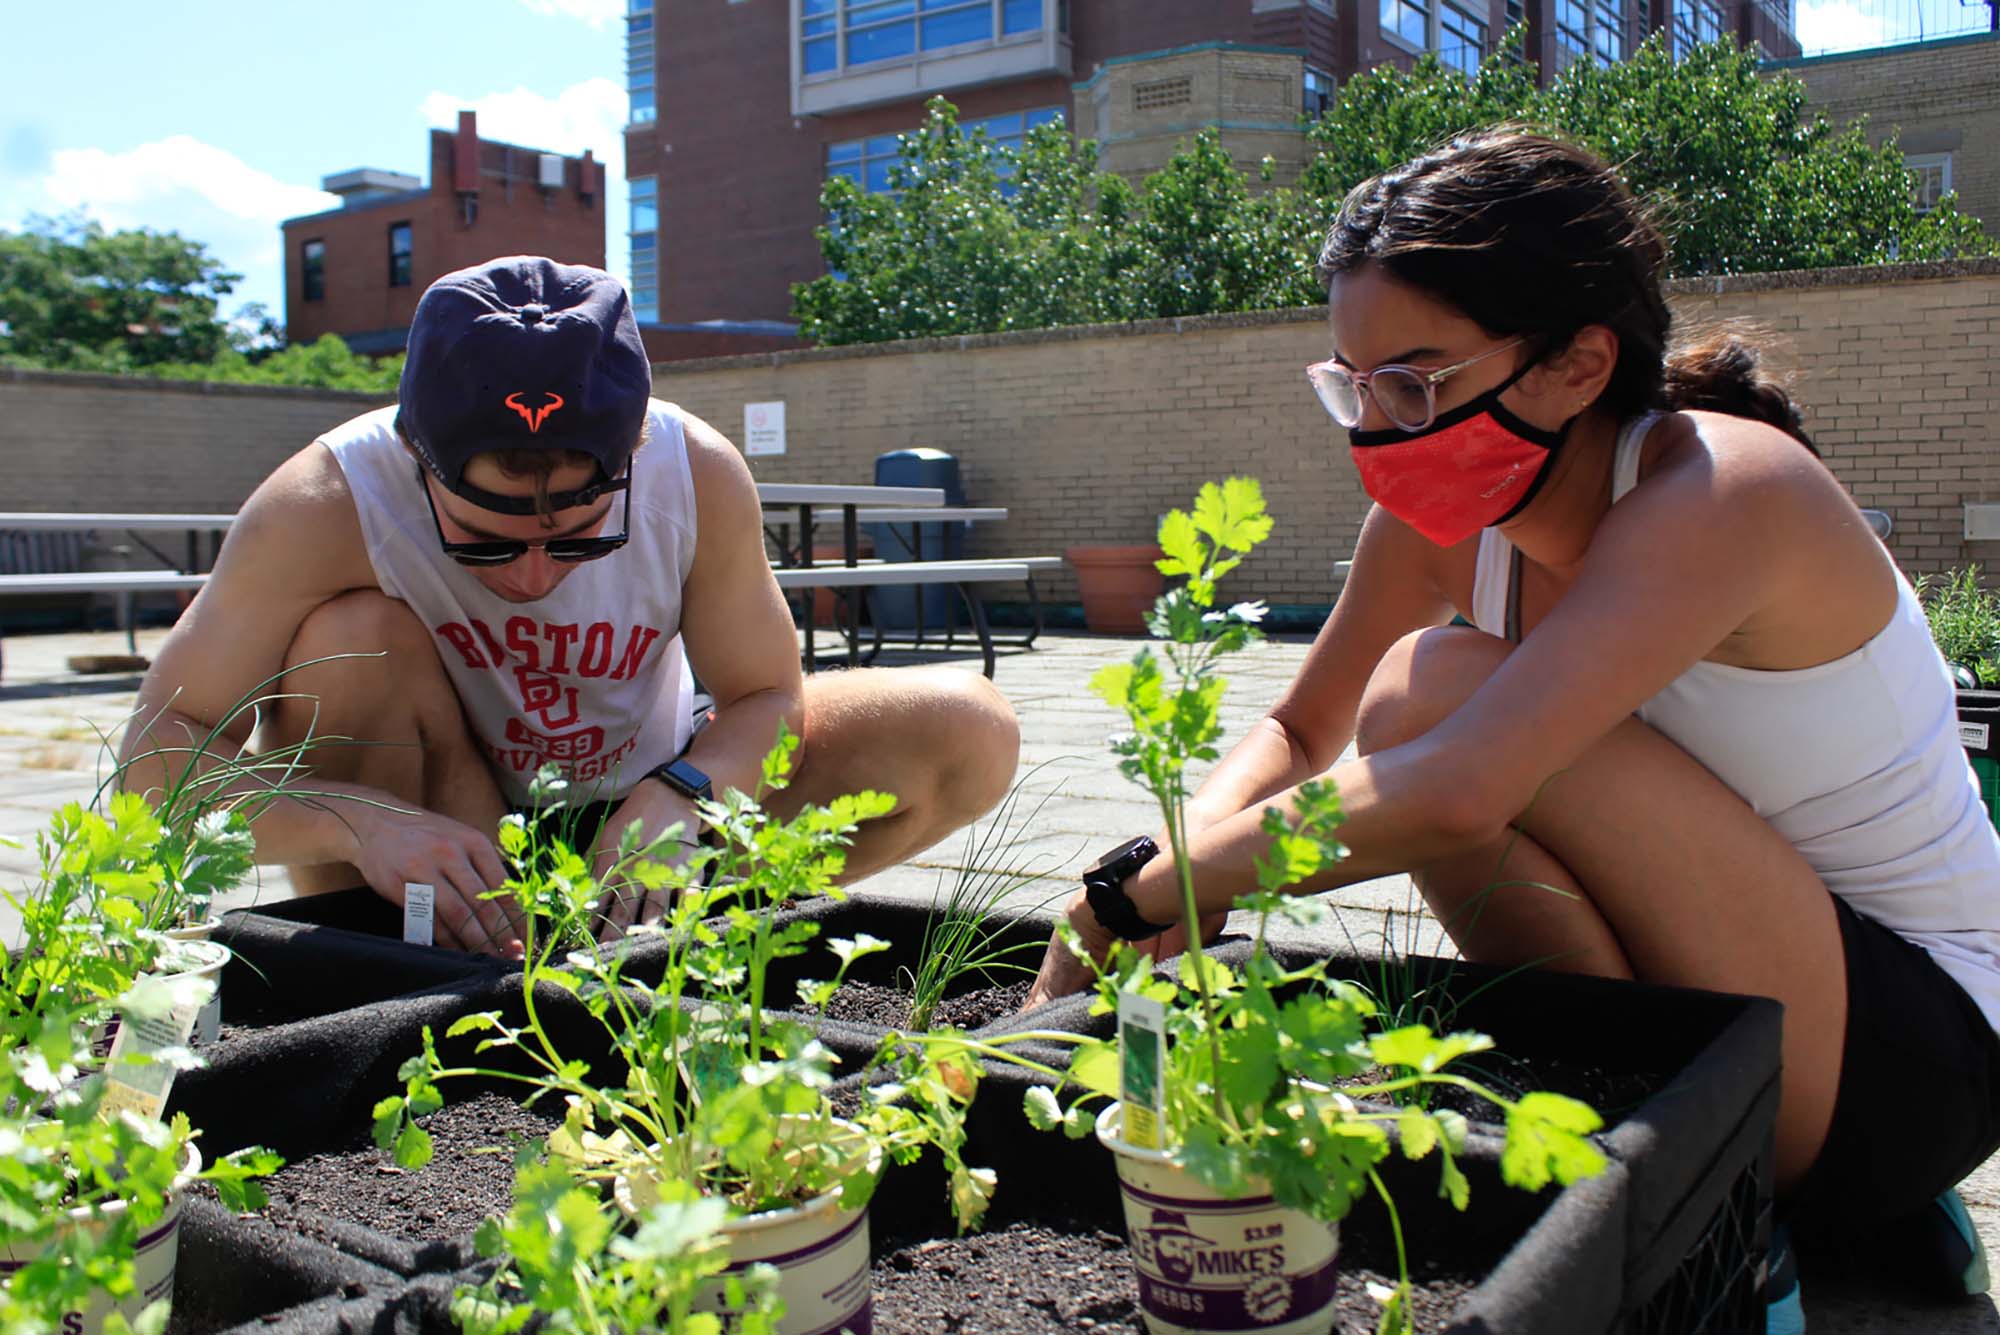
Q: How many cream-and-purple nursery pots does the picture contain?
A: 5